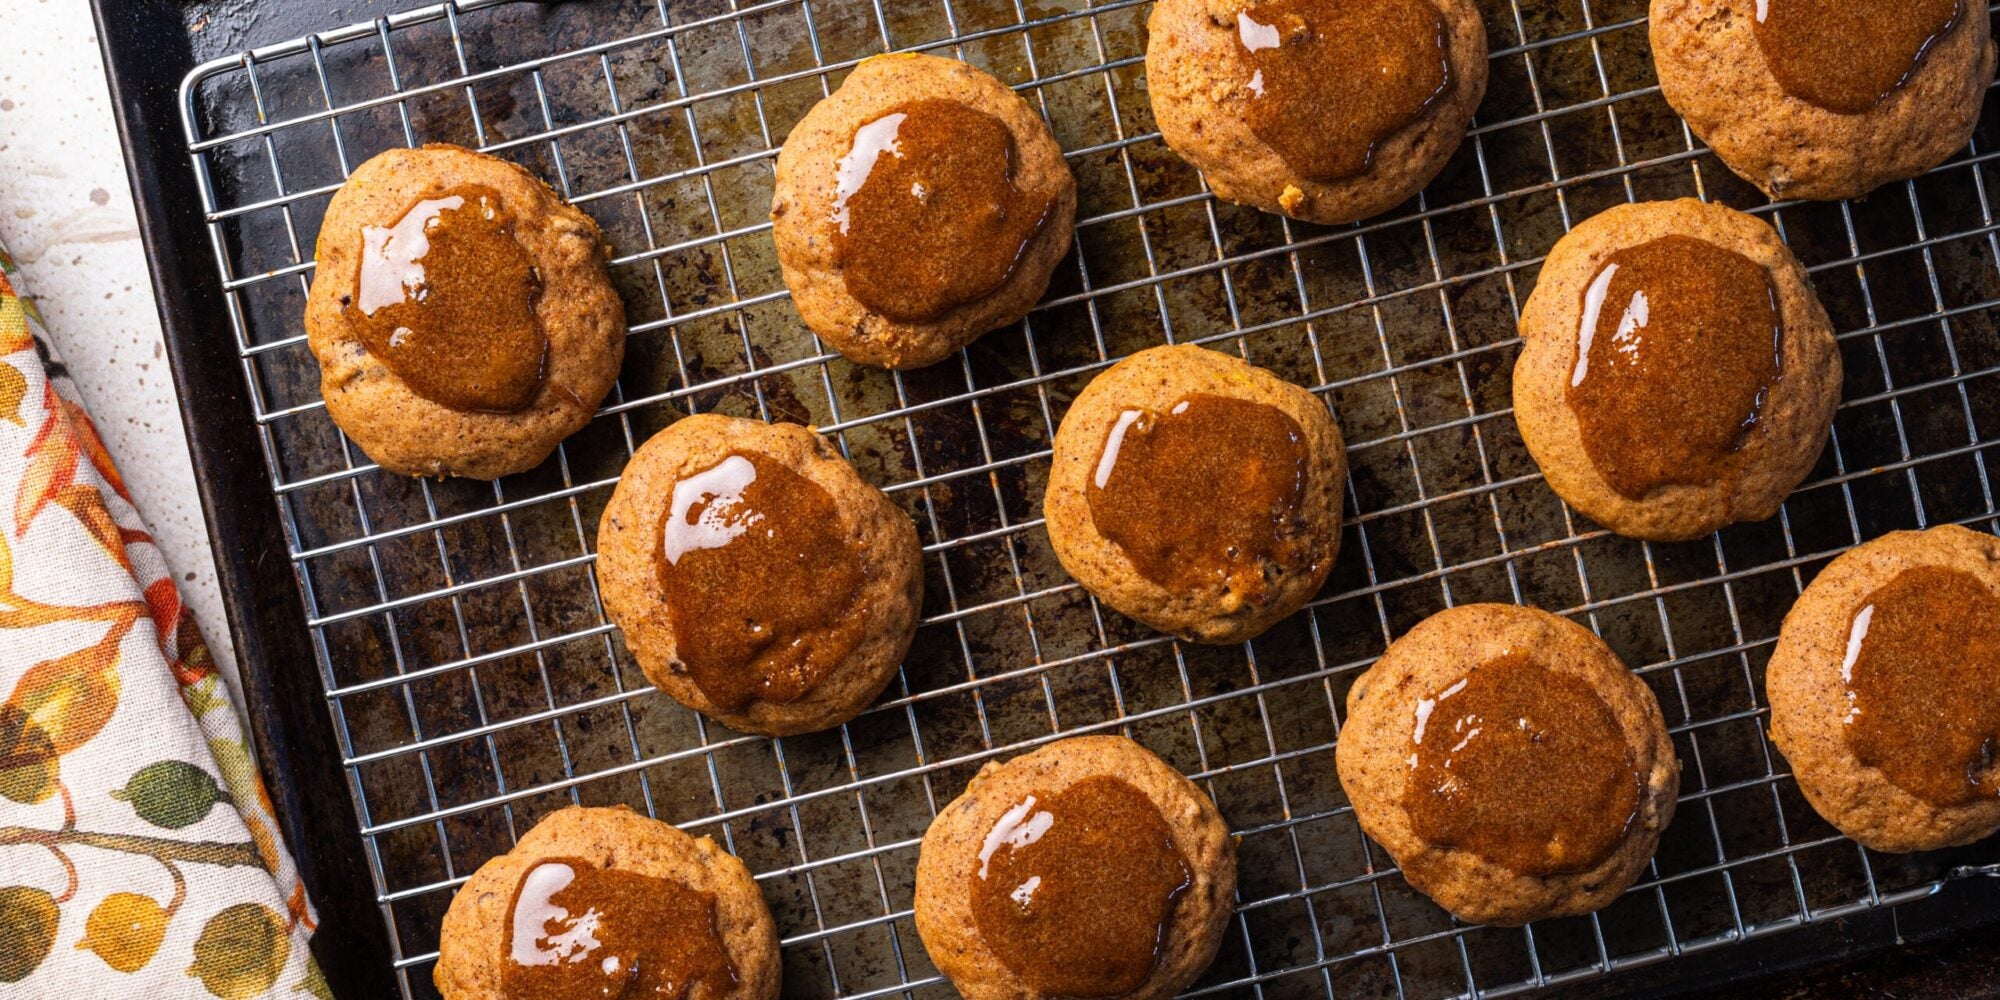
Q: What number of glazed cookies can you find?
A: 11